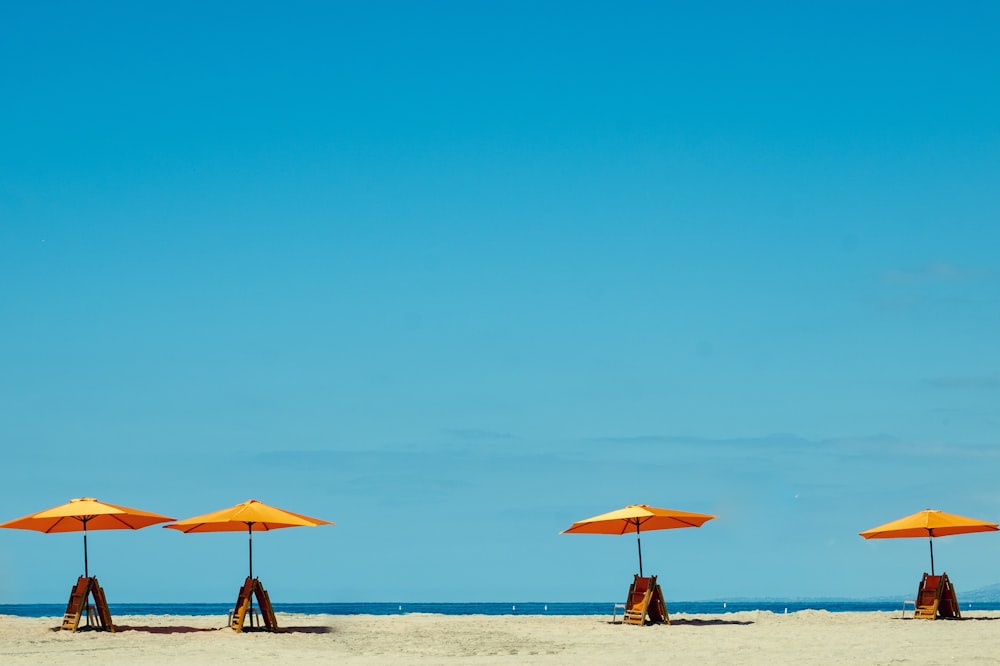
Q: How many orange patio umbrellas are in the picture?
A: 4